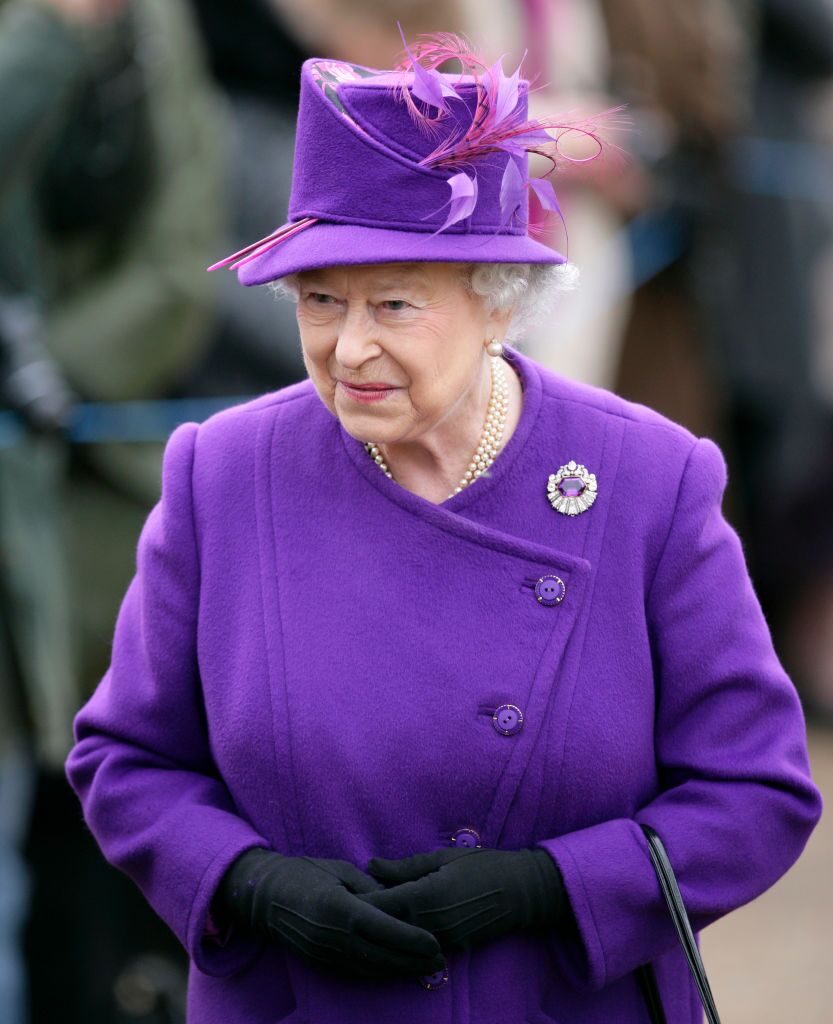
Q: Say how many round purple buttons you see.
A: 4